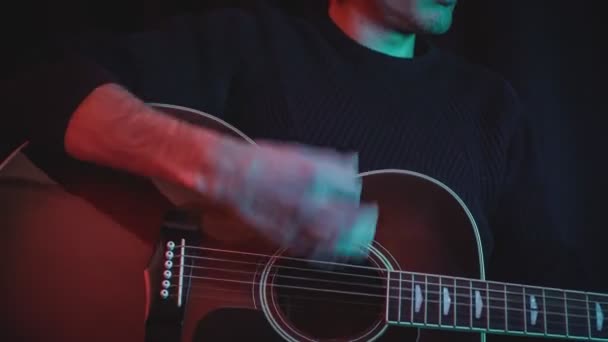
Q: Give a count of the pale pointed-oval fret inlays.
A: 5